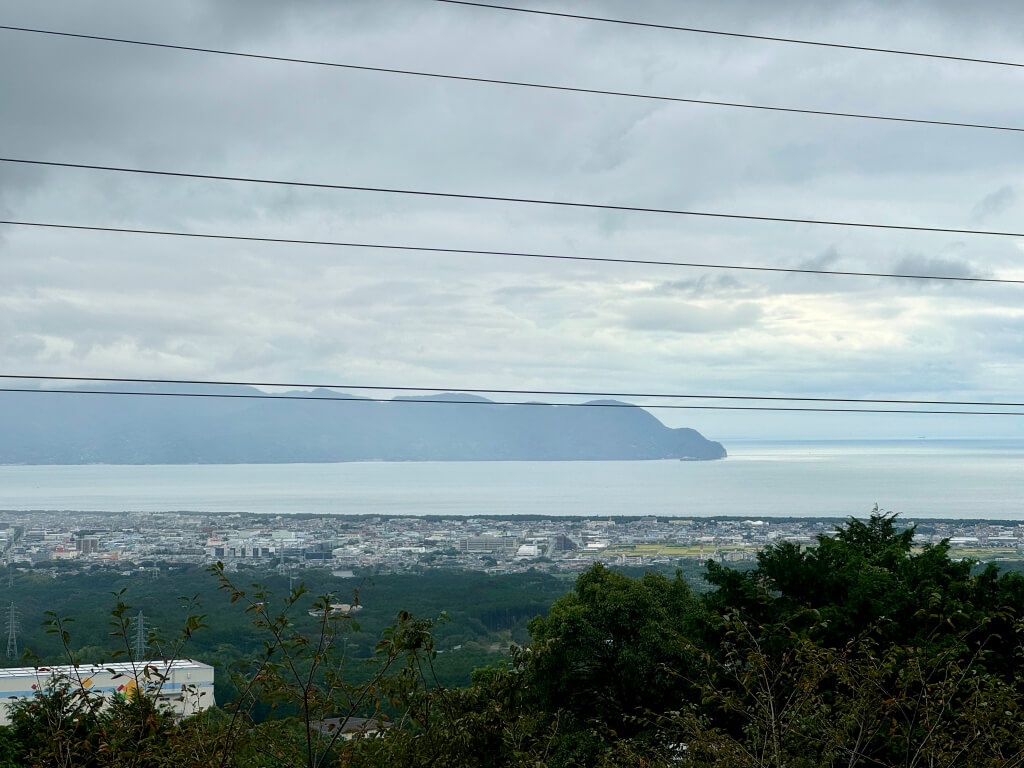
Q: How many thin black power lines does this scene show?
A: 6